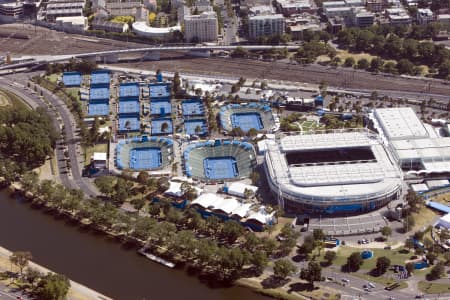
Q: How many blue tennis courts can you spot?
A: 15